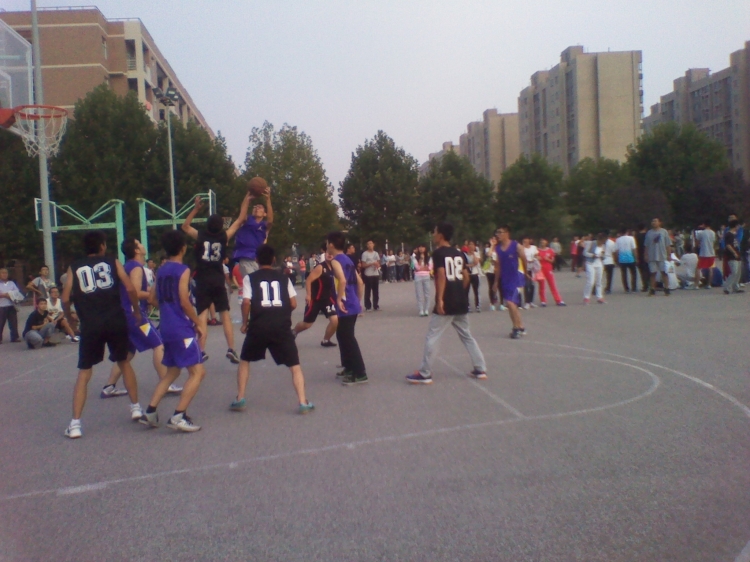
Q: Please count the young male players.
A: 10